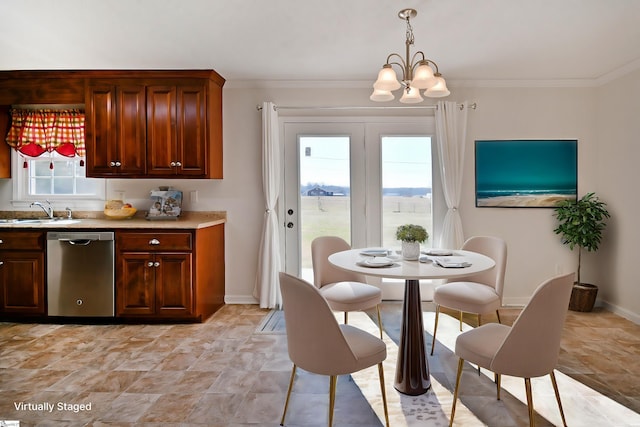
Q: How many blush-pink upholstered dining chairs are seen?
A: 4